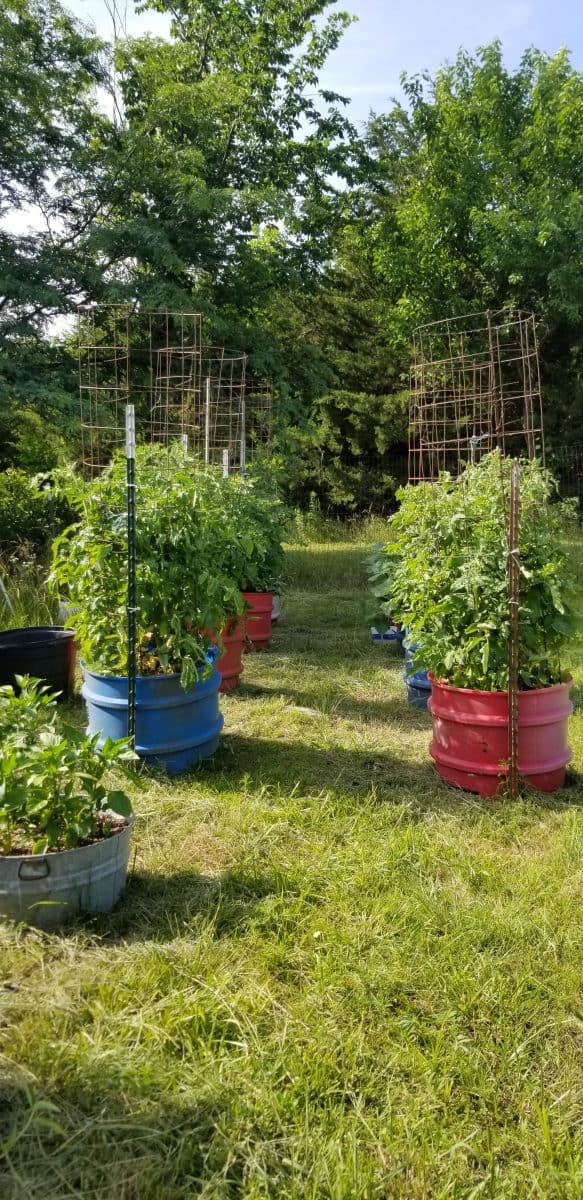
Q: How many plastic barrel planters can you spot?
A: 5